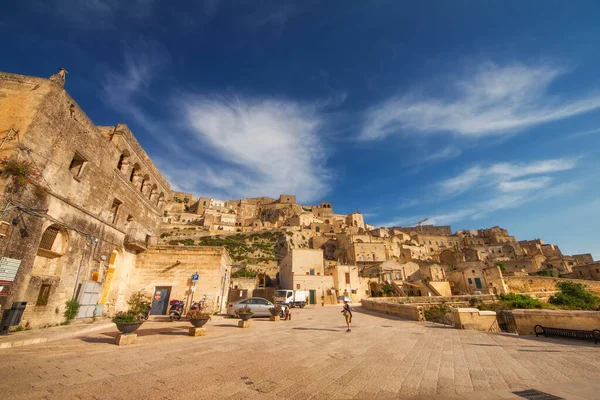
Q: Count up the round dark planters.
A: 4